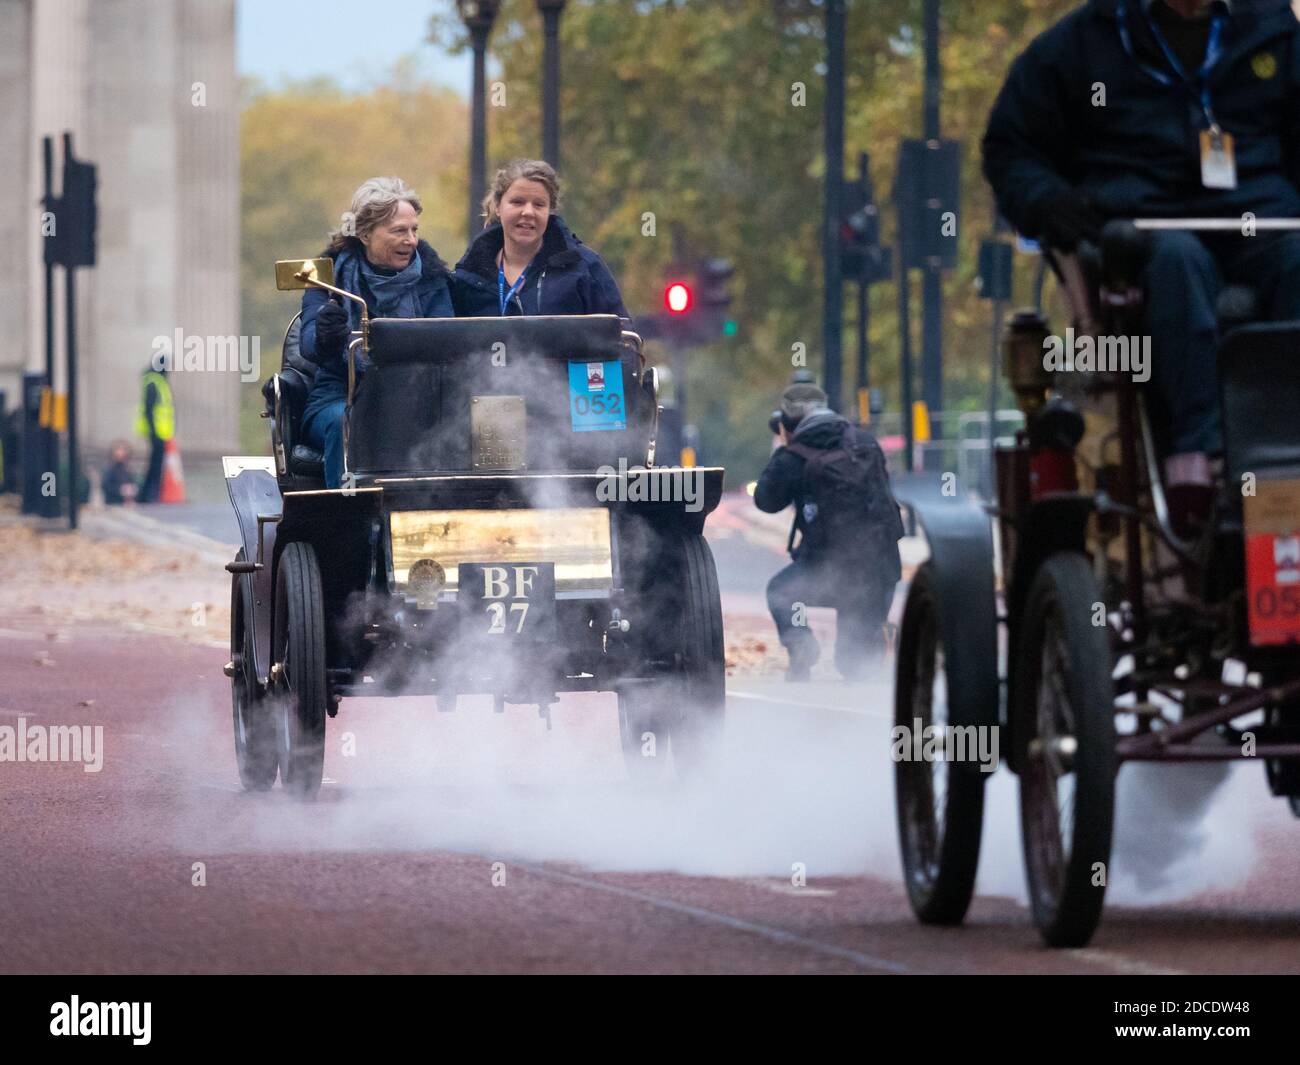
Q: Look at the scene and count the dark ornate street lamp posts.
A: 2